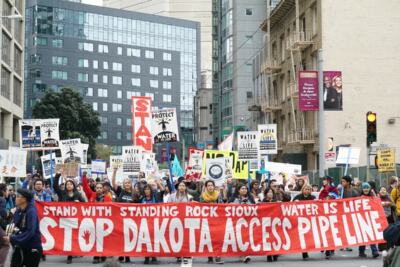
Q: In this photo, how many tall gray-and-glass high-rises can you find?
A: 2